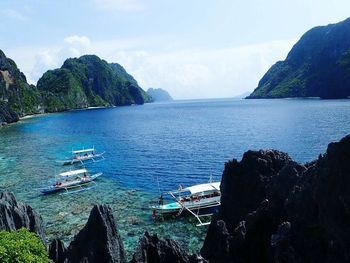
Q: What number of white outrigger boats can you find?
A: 3